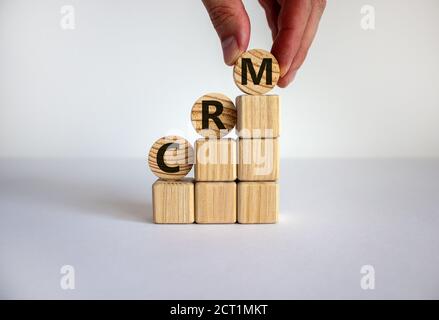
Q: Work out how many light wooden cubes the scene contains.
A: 6